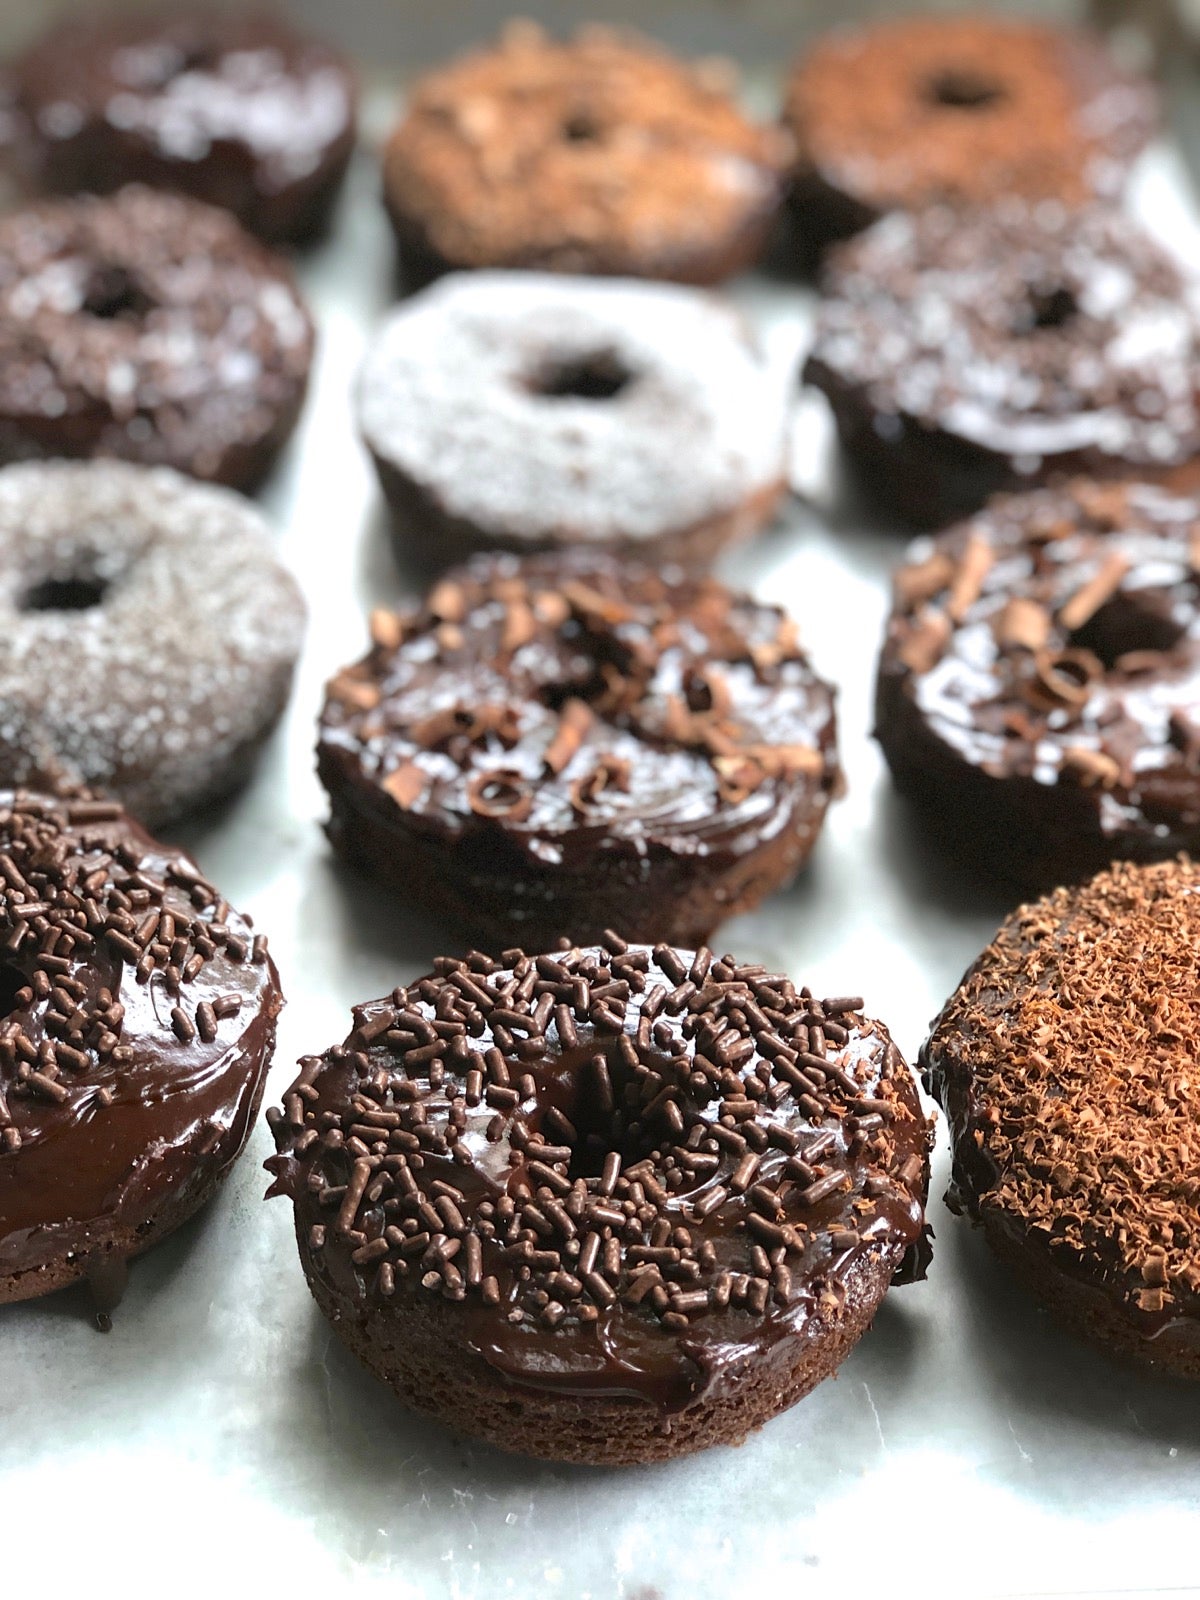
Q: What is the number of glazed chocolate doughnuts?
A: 10